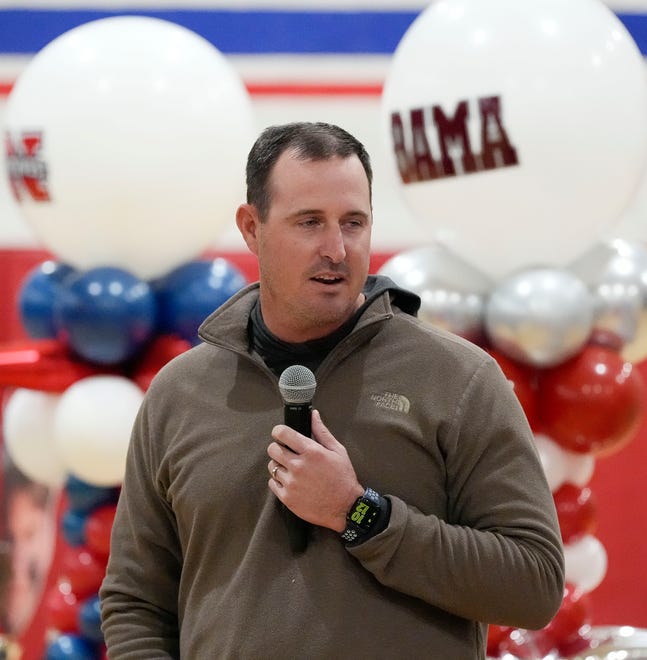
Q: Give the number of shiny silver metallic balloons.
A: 3